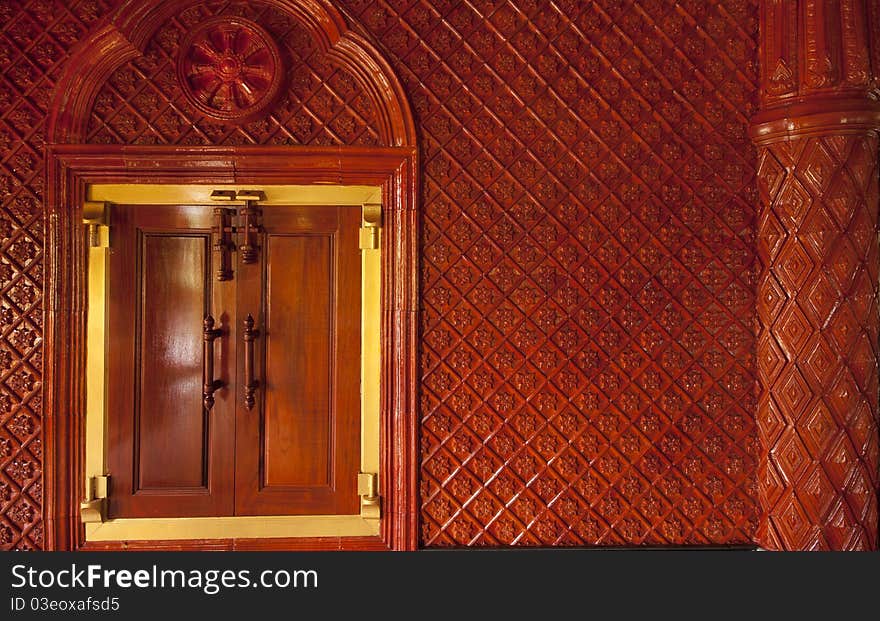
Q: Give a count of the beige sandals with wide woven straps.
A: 0